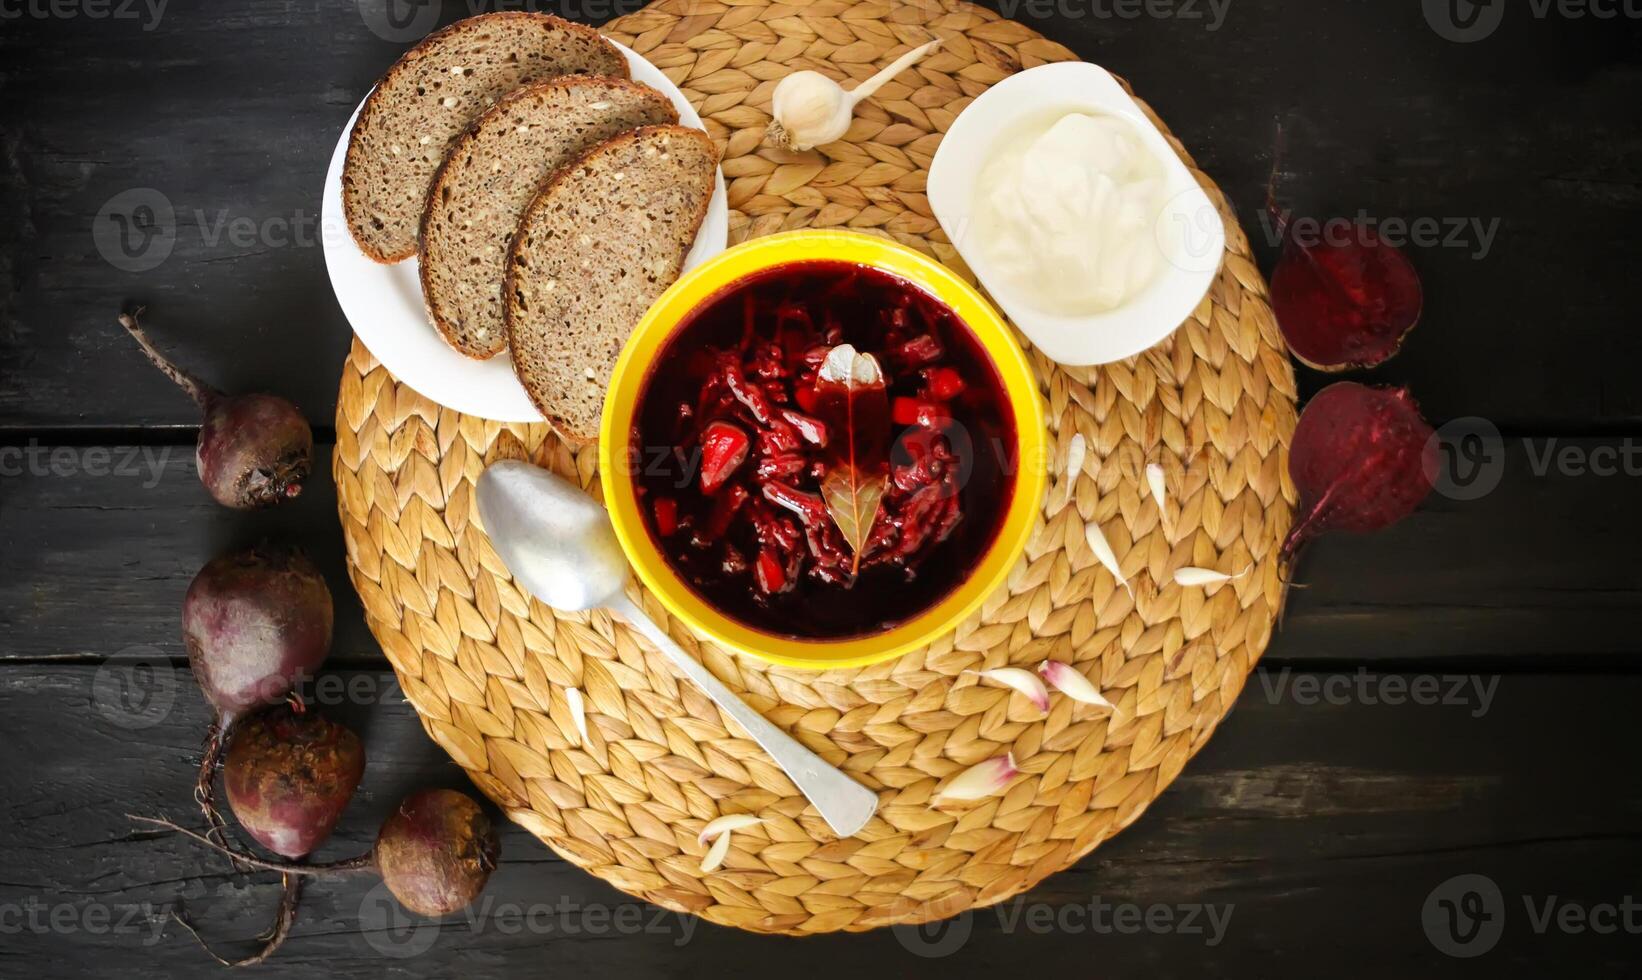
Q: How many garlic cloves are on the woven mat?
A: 10